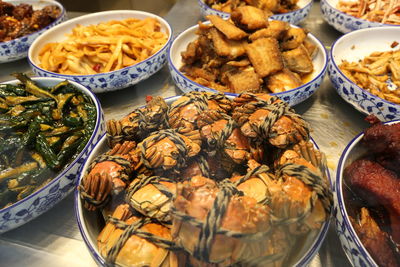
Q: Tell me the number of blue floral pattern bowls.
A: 9